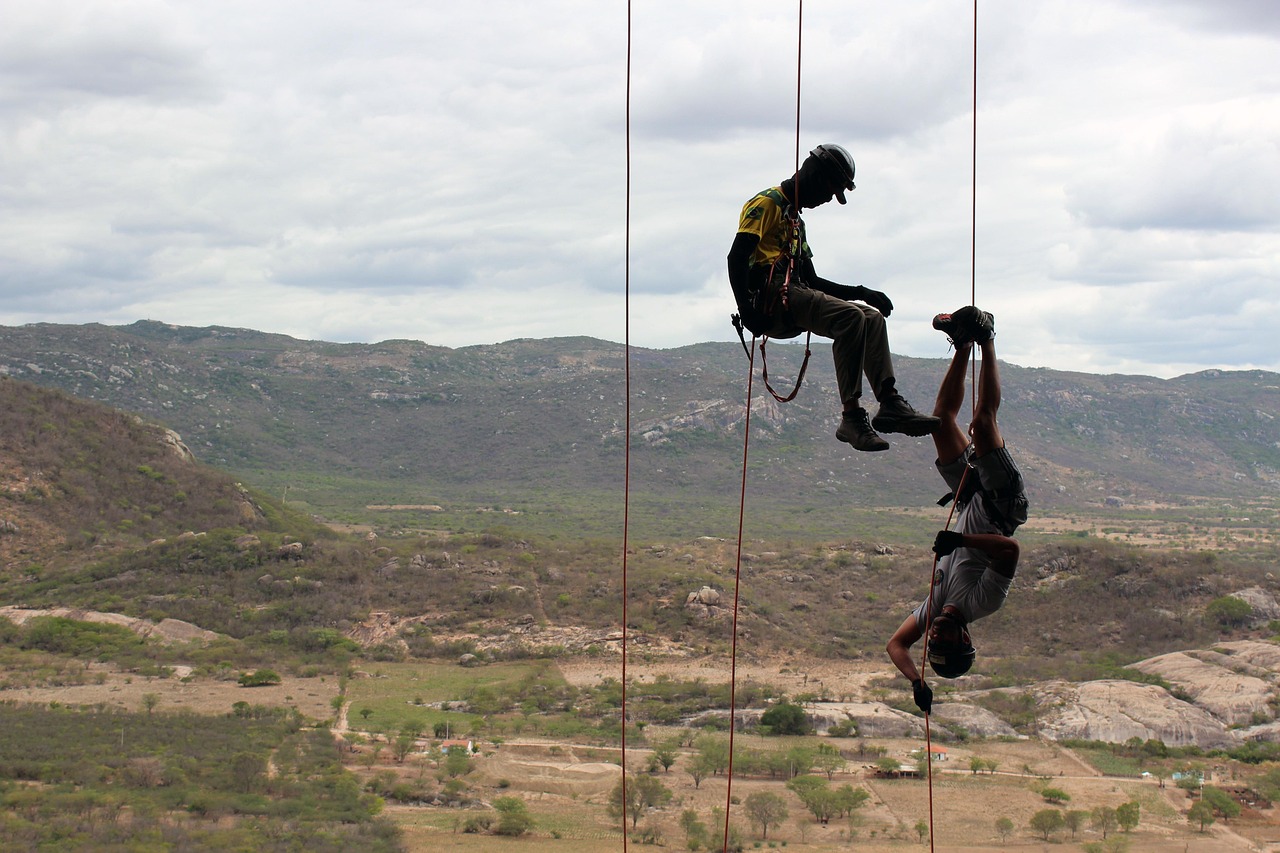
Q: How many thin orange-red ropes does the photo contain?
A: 3